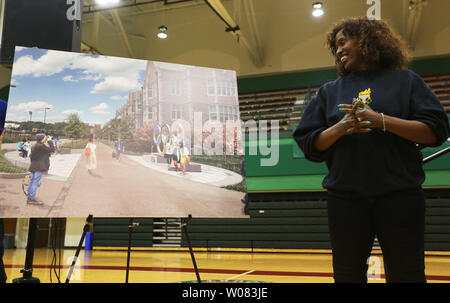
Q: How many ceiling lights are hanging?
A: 3